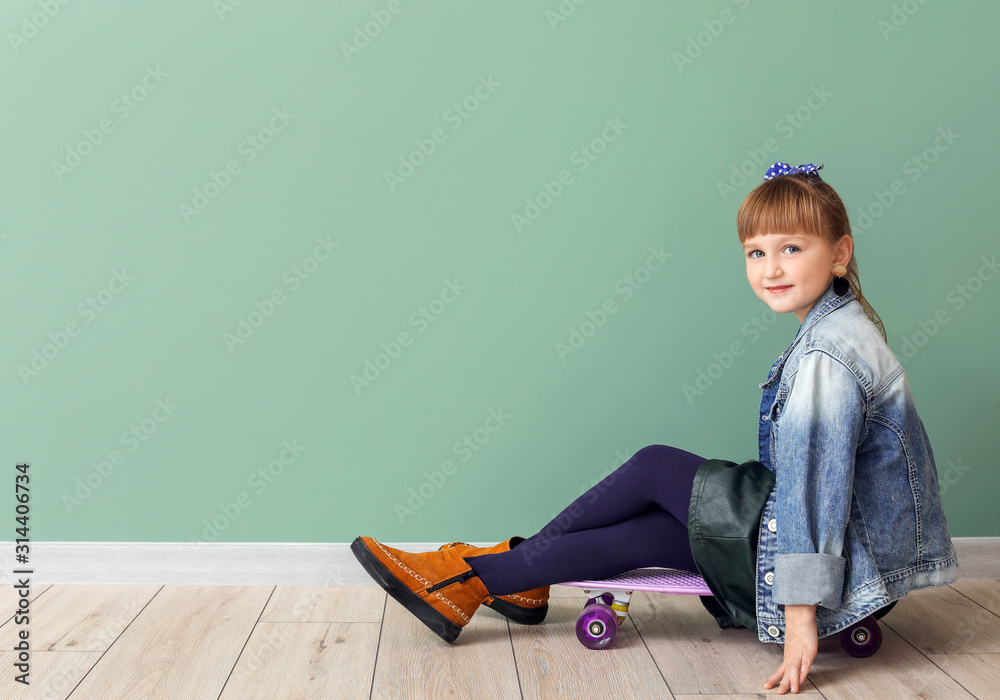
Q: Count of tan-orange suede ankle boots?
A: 2